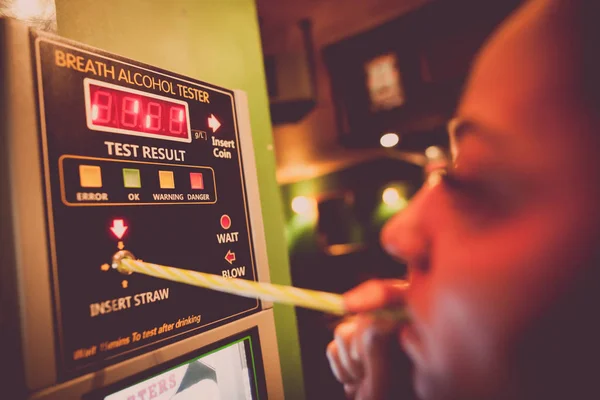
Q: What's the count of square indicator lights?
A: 4